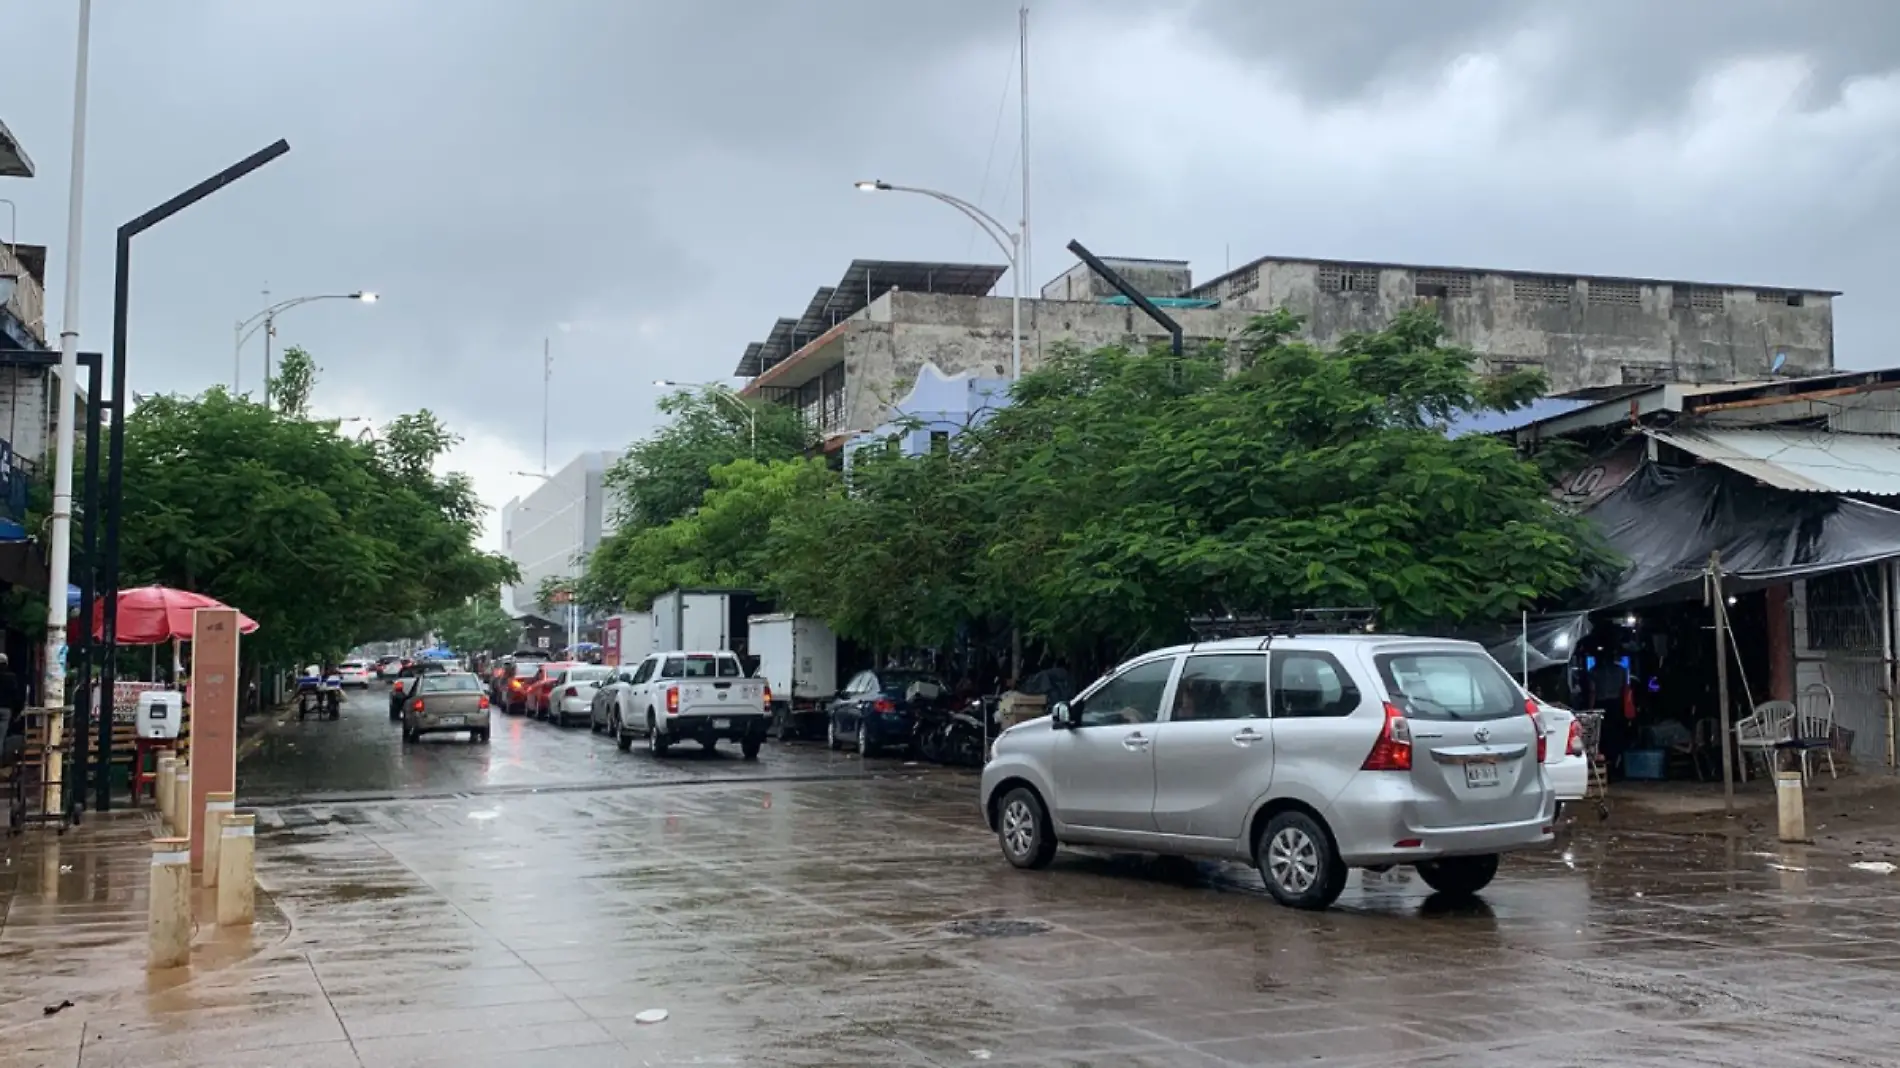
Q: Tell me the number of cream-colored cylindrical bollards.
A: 7